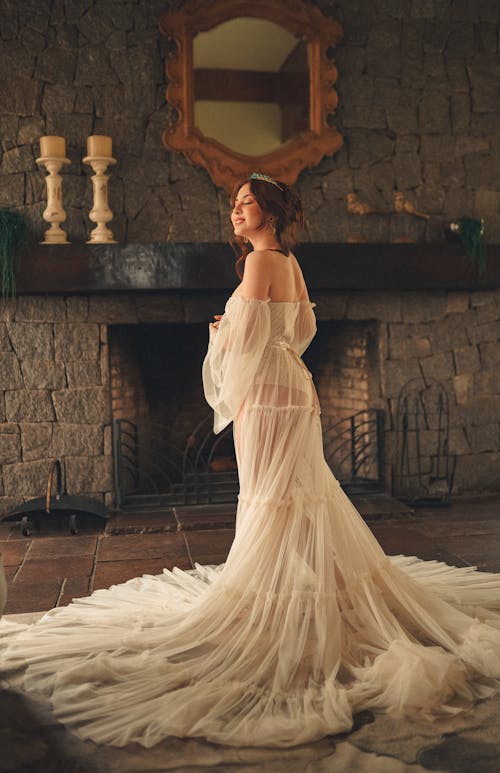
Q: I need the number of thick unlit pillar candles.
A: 2